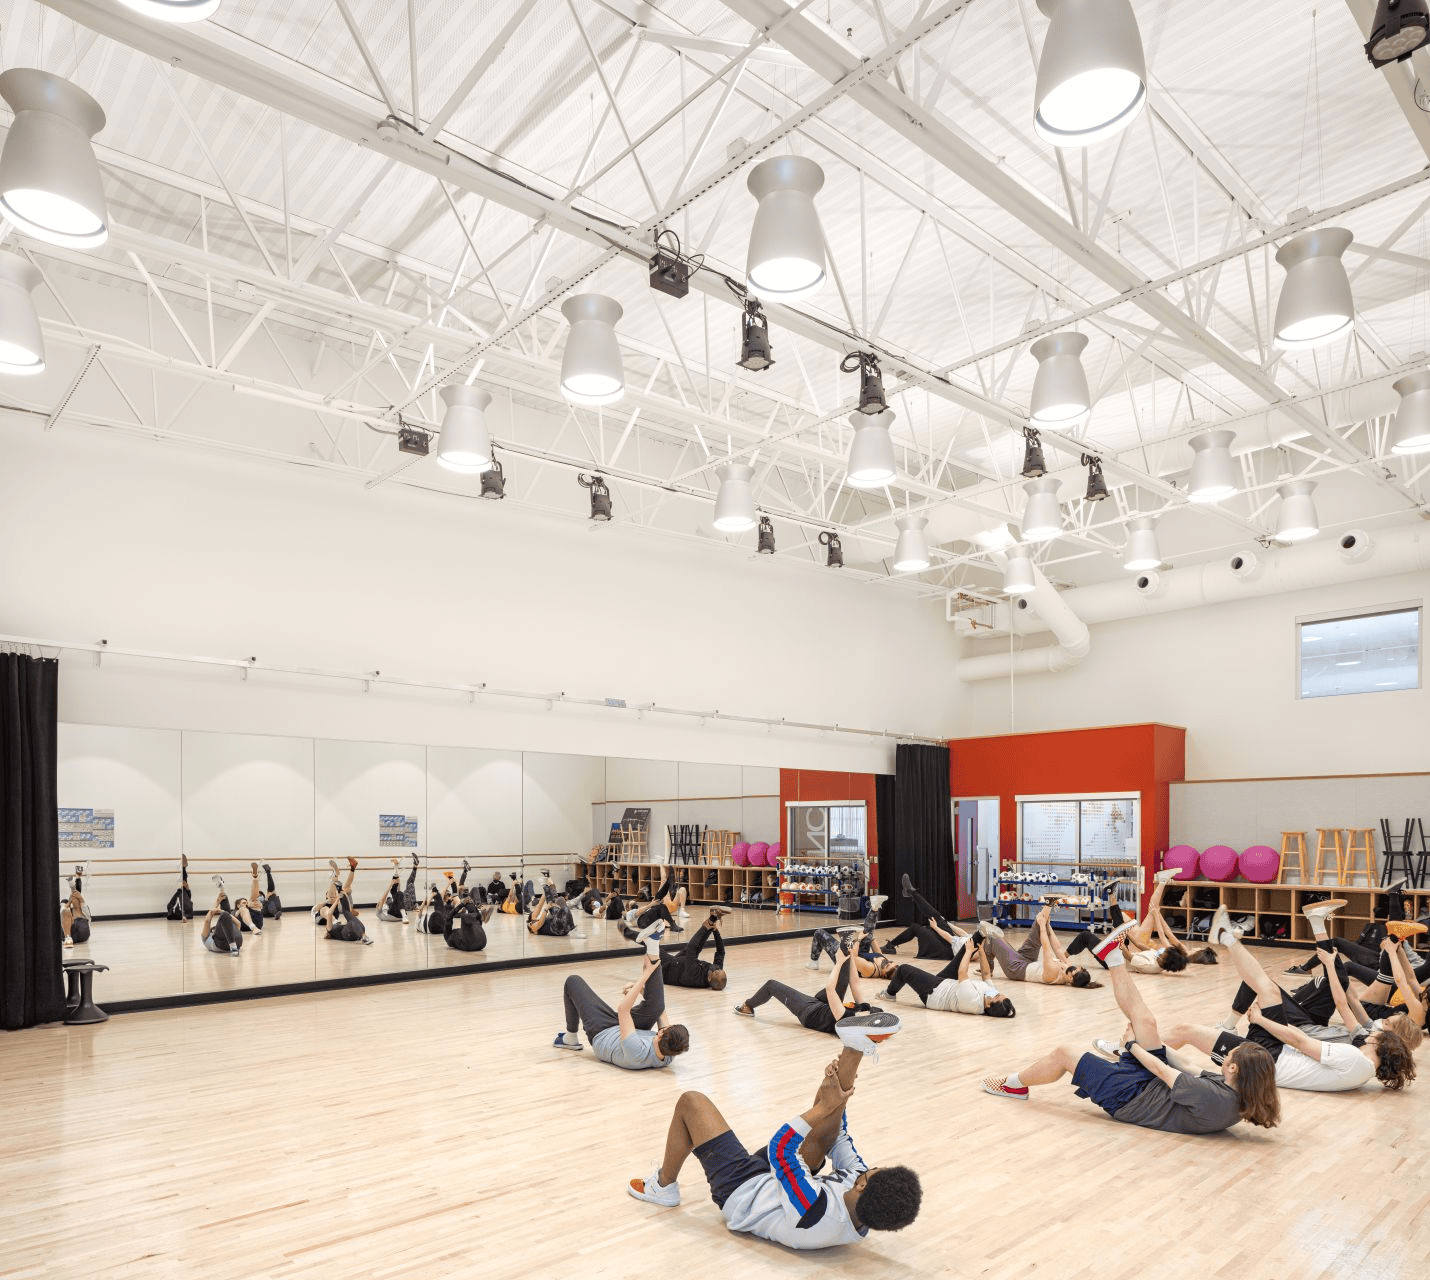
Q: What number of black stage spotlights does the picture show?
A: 9